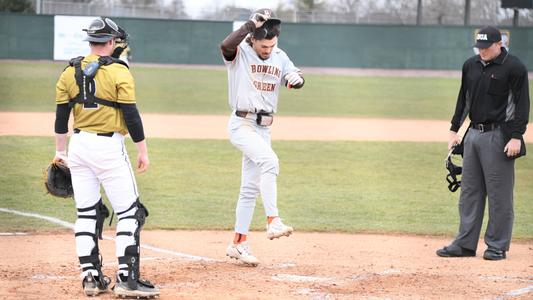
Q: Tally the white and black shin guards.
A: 2